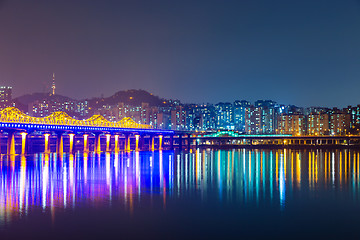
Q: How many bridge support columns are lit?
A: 13